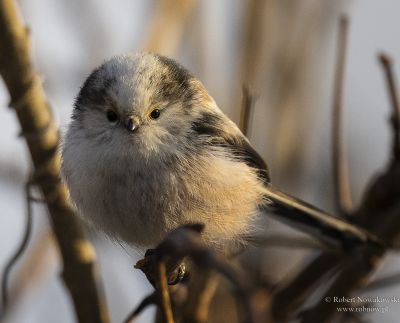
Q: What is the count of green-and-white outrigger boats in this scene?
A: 0